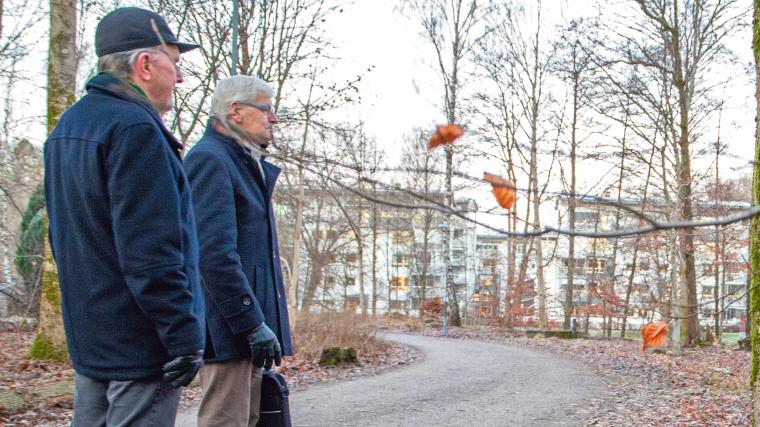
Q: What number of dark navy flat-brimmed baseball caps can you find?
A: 1